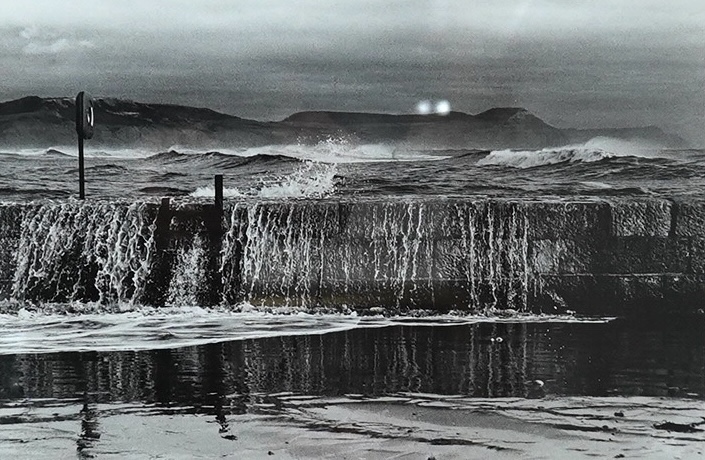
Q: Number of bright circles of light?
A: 2